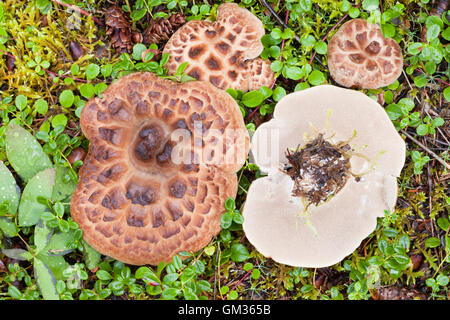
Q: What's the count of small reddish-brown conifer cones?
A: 2